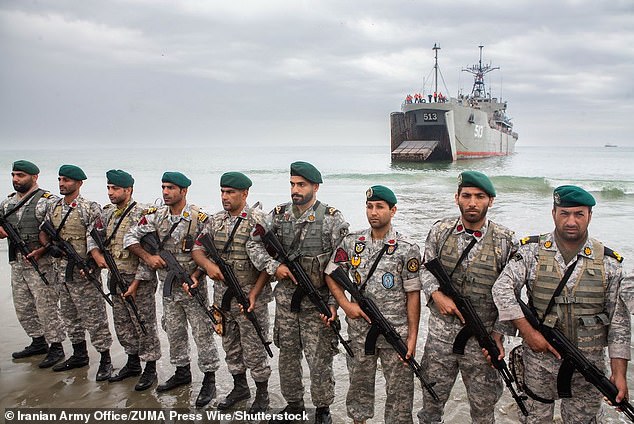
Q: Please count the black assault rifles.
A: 9